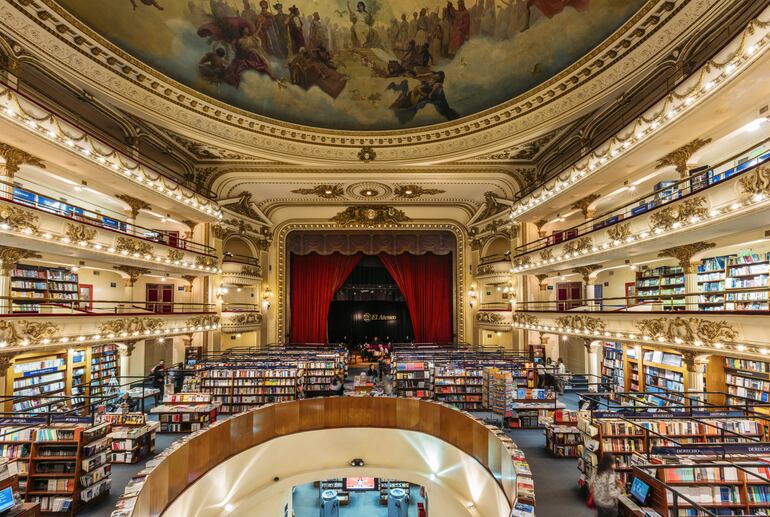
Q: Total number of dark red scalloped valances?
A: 1